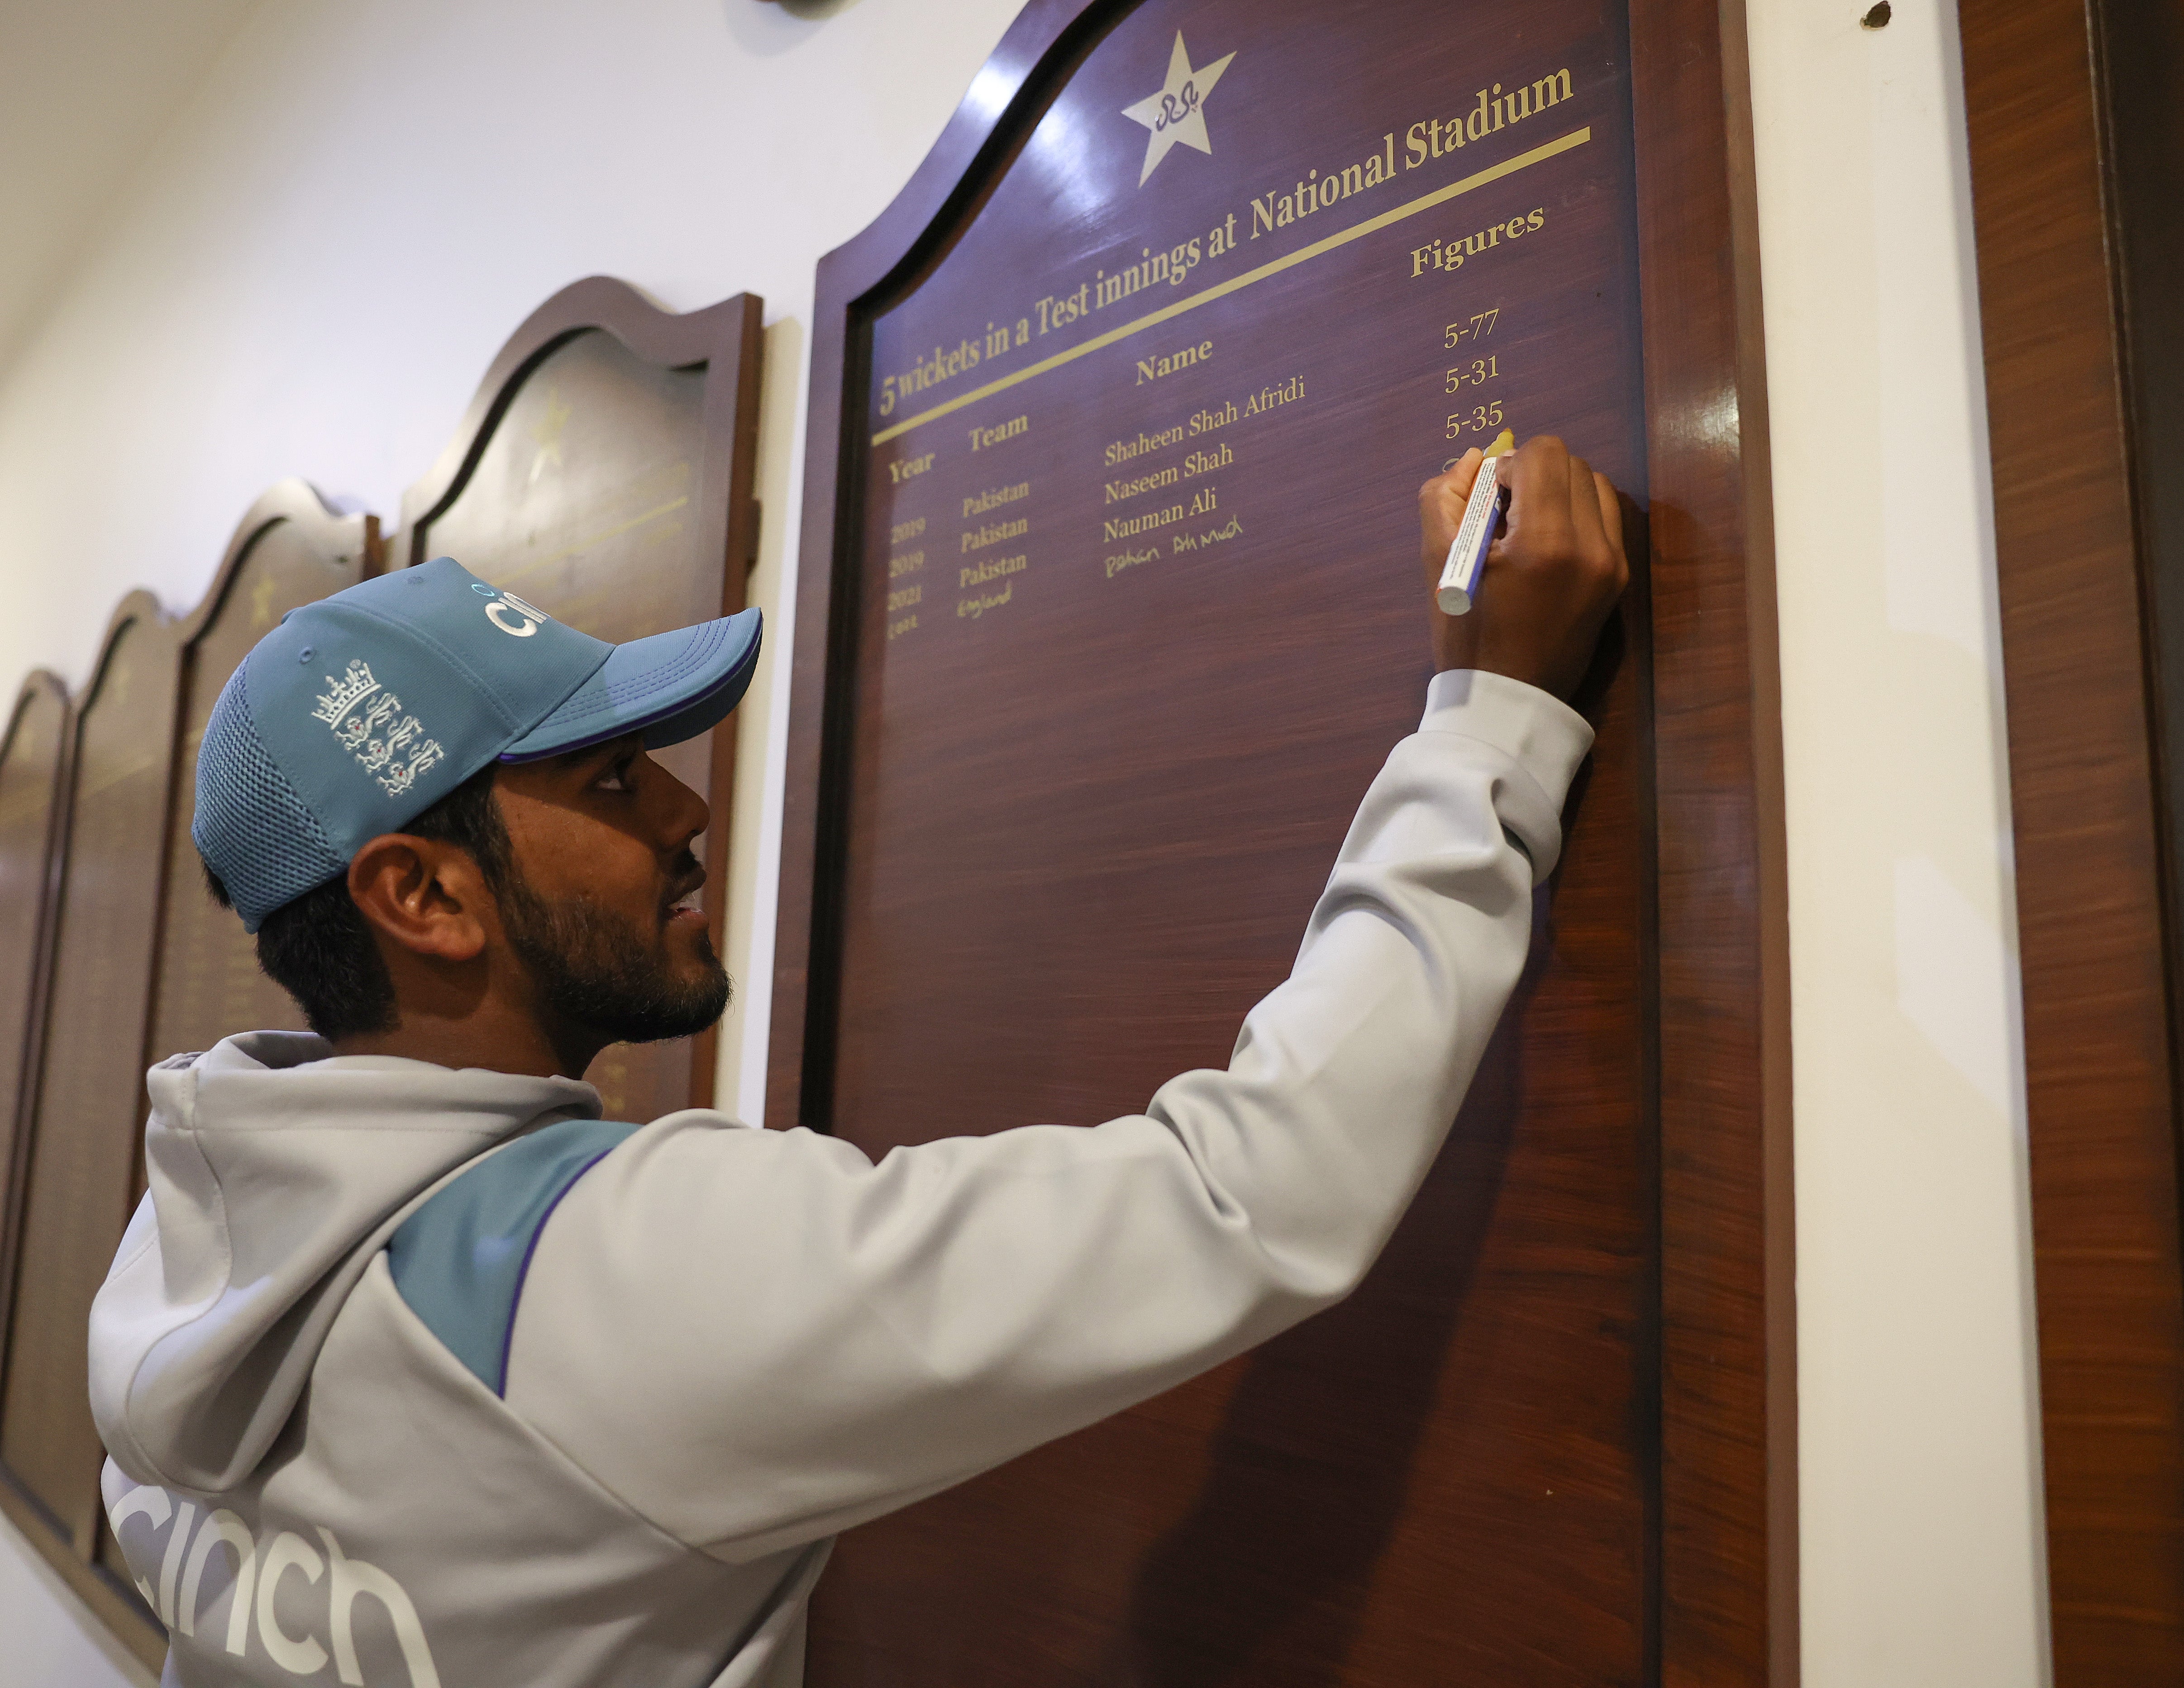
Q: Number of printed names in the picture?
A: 3